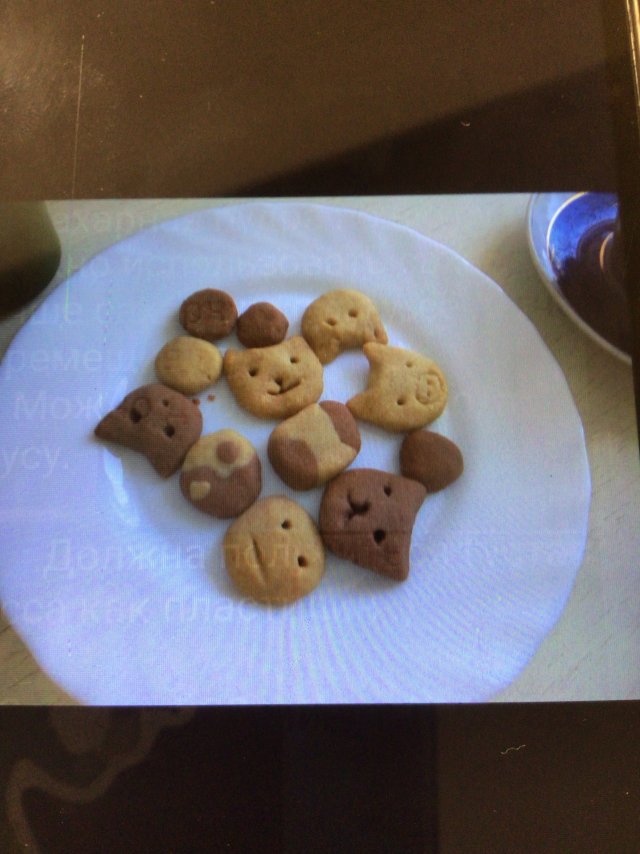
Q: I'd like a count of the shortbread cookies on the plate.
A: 12